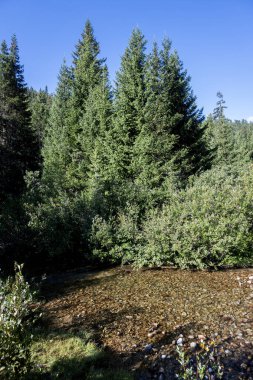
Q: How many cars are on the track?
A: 0